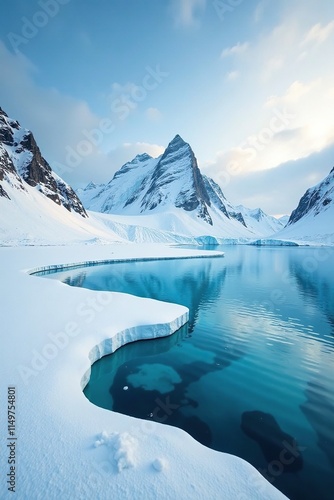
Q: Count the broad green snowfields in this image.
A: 0